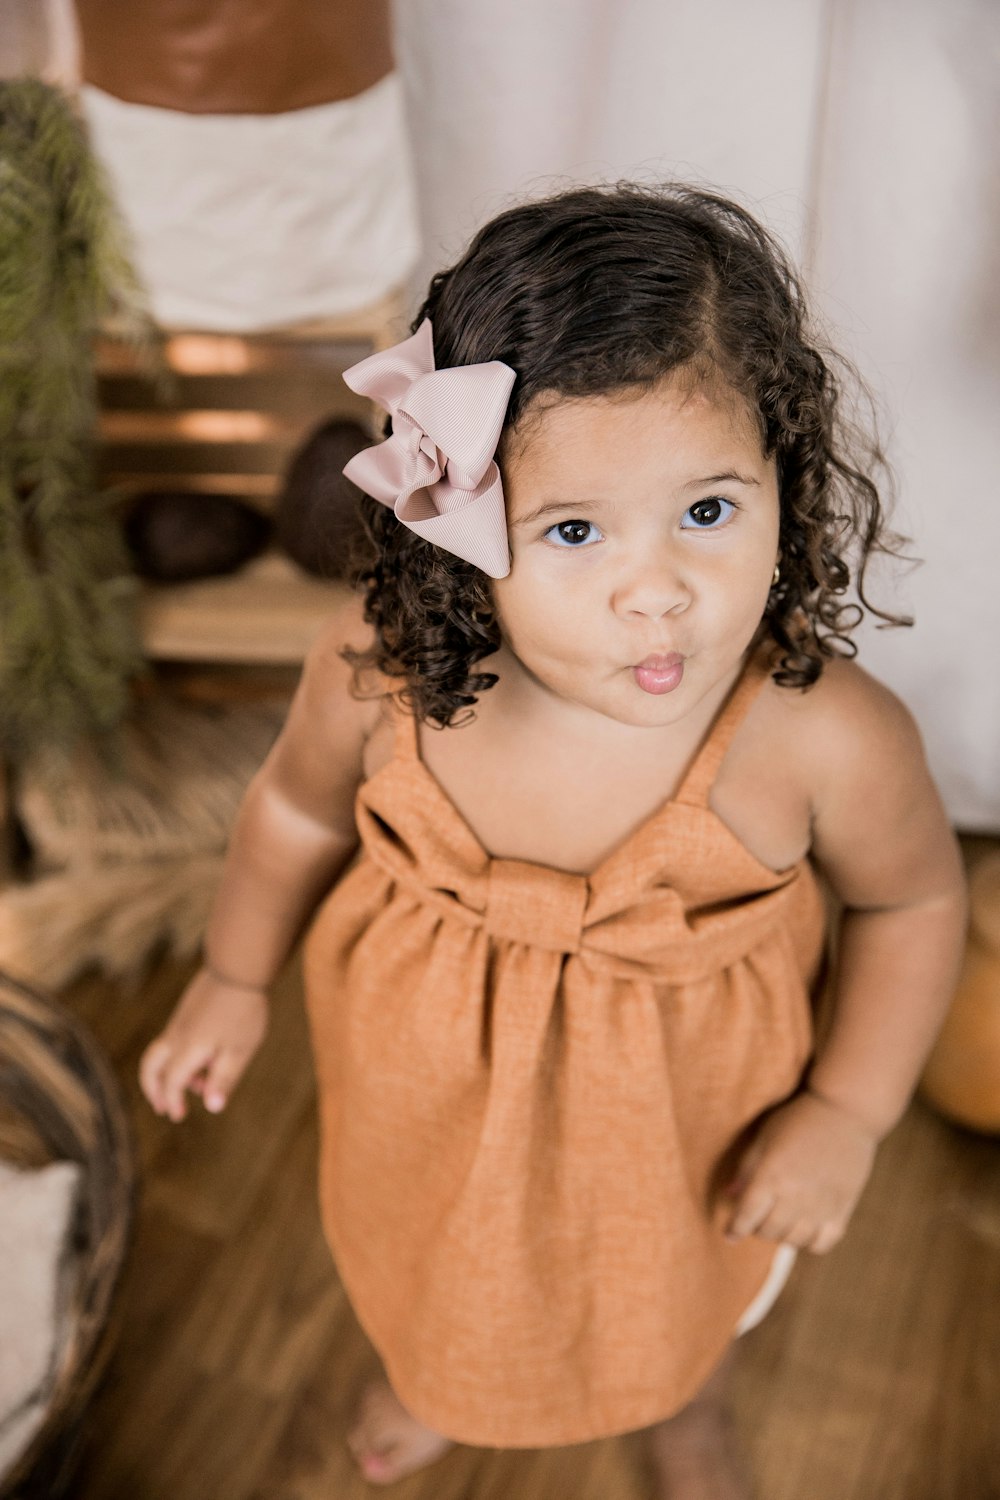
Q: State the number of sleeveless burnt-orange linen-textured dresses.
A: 1